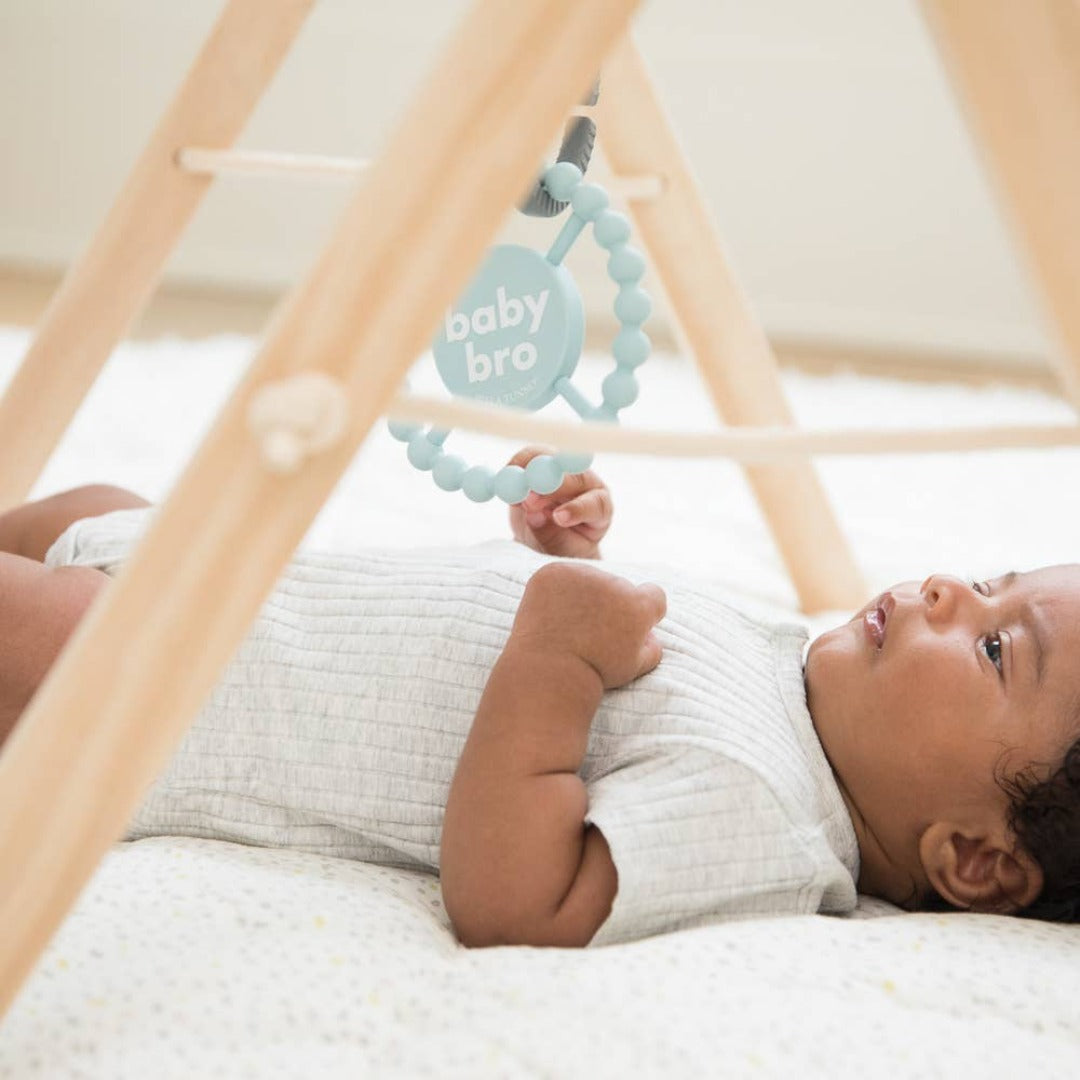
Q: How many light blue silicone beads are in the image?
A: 15